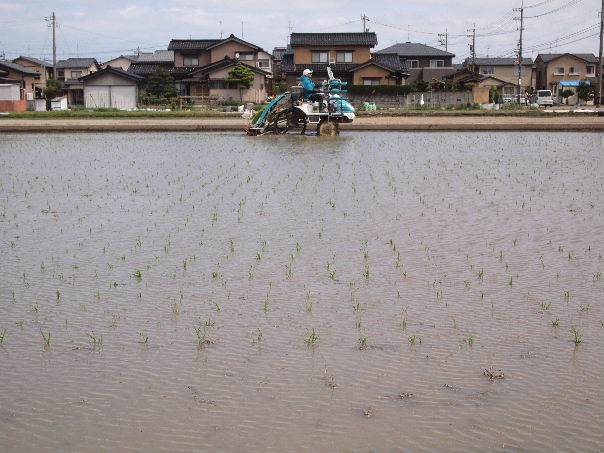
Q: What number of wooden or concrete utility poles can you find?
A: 6